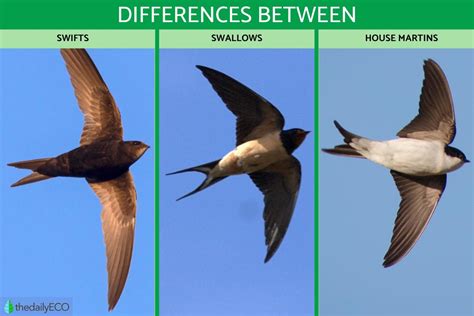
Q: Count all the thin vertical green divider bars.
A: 2